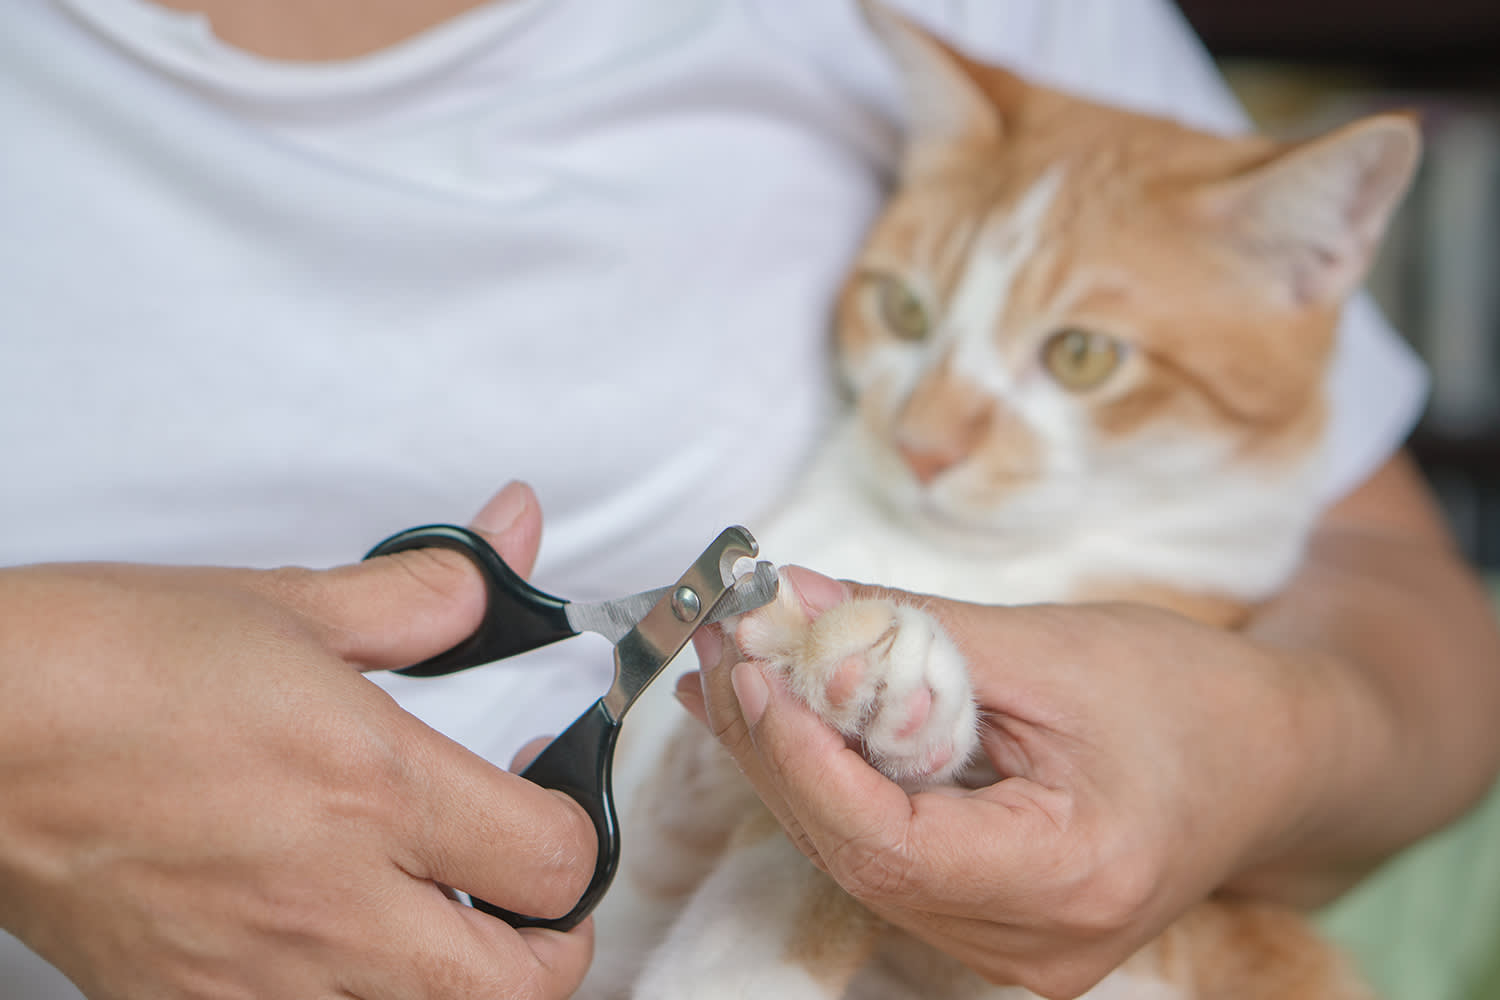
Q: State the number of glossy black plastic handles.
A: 2